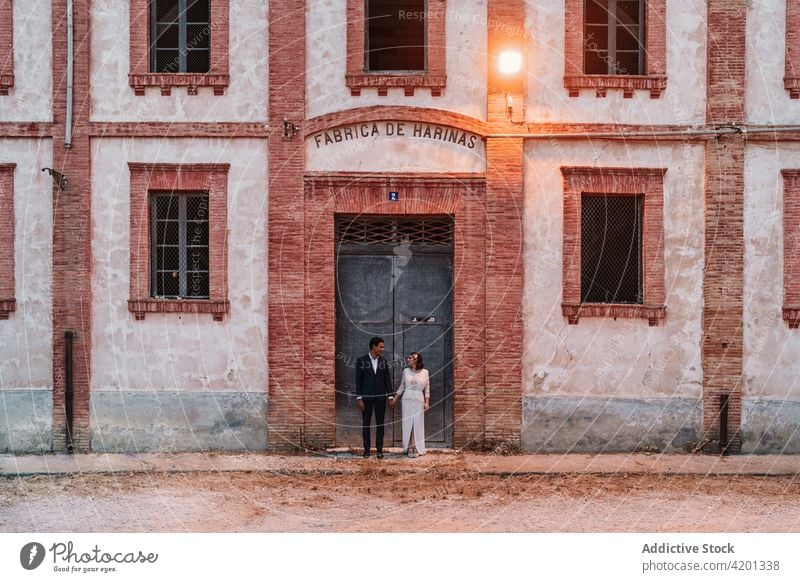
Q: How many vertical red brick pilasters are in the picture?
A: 4